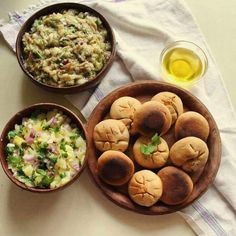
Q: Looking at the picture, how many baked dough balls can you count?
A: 10